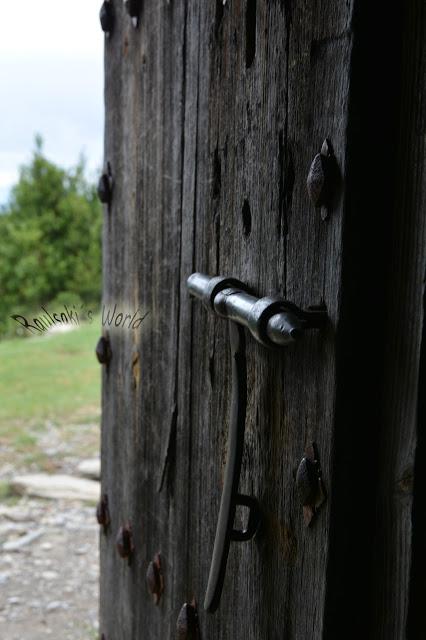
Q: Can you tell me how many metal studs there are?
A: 10